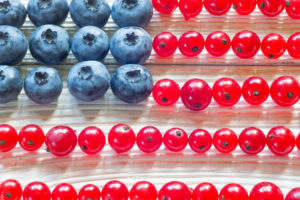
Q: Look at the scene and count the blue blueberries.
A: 12